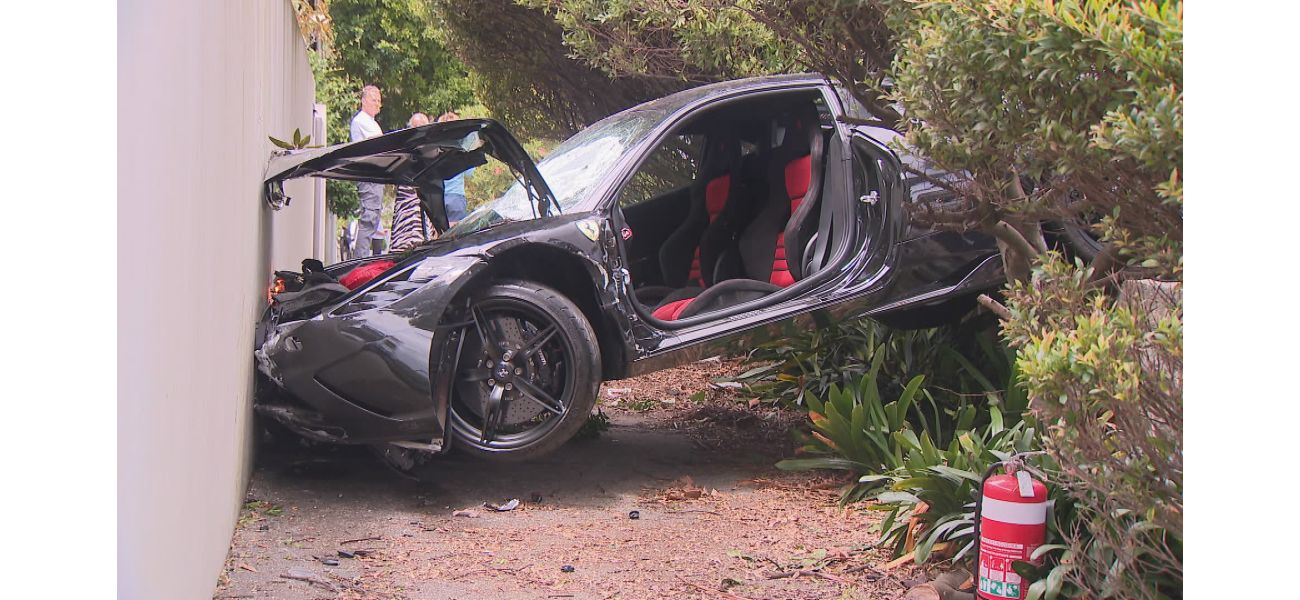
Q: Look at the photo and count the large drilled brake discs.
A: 1